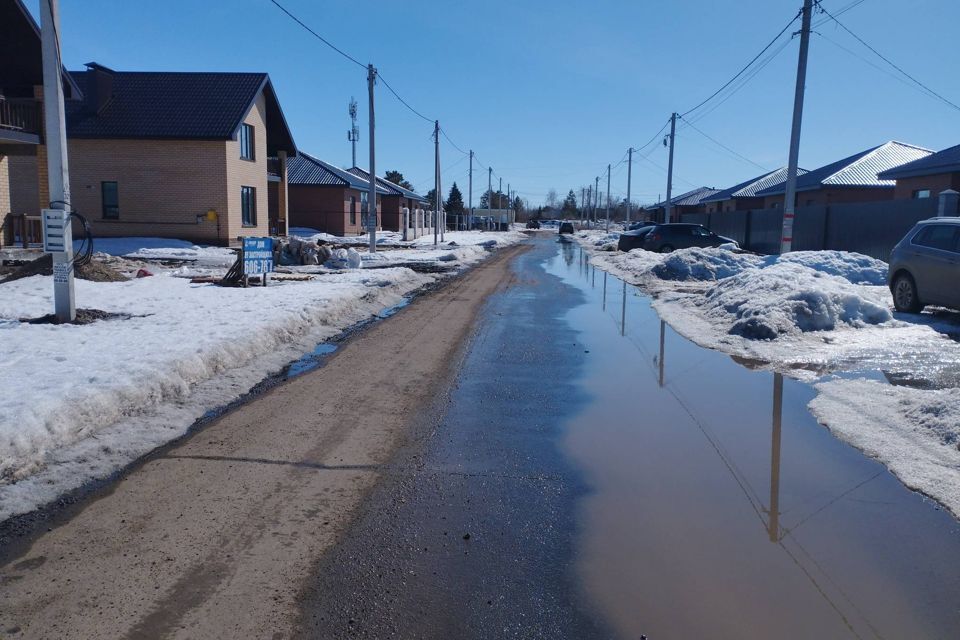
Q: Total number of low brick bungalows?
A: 6